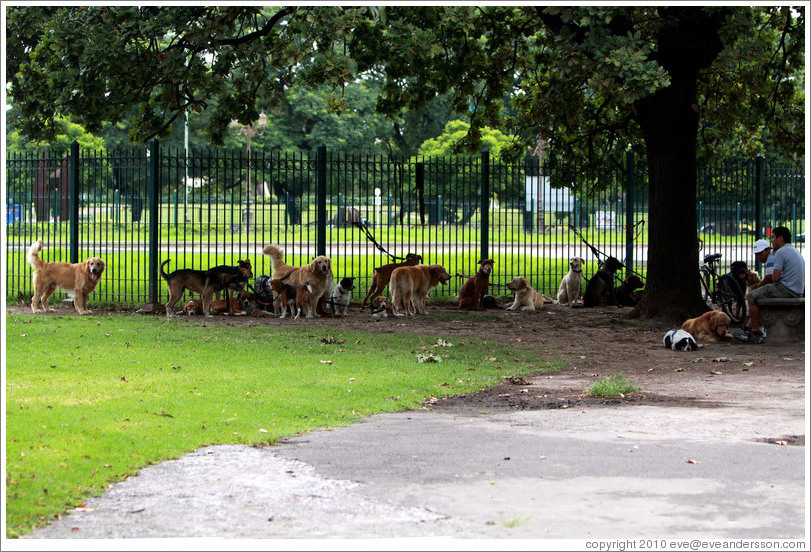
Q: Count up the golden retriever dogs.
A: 5